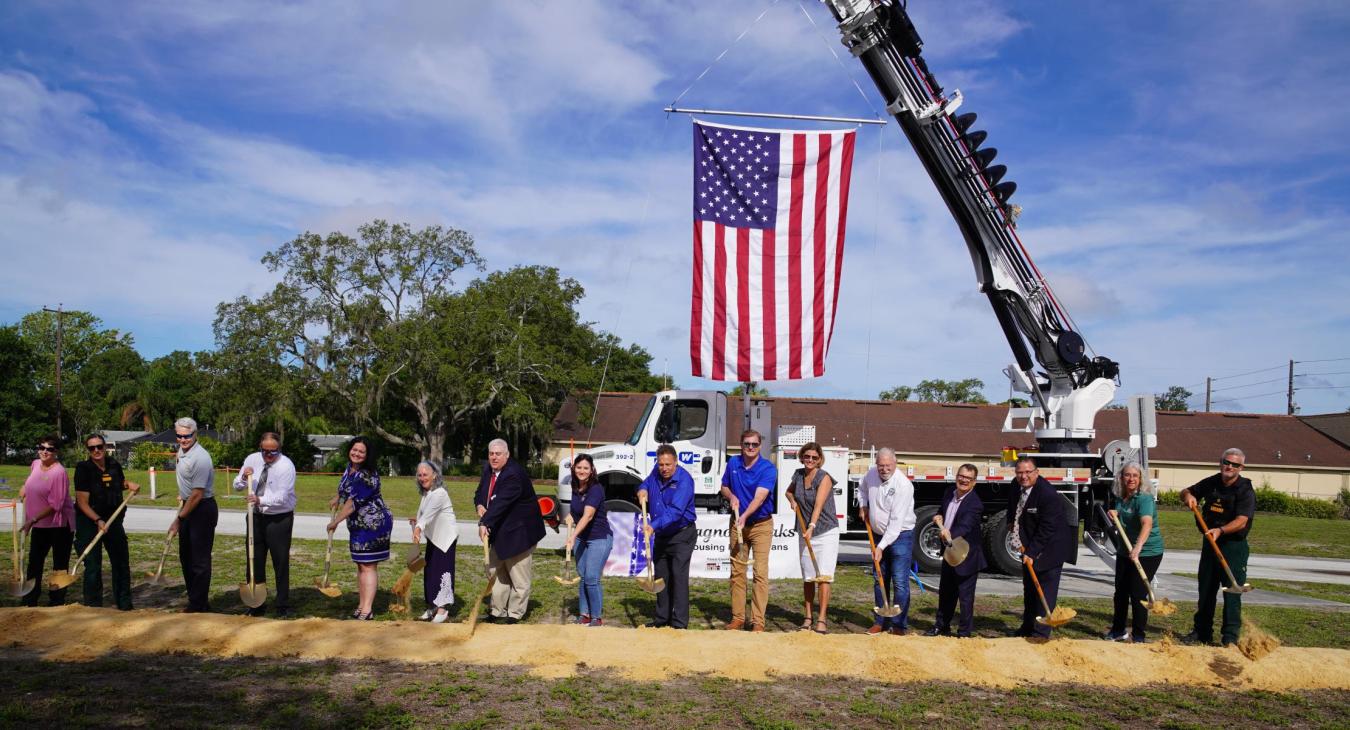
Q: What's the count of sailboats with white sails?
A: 0